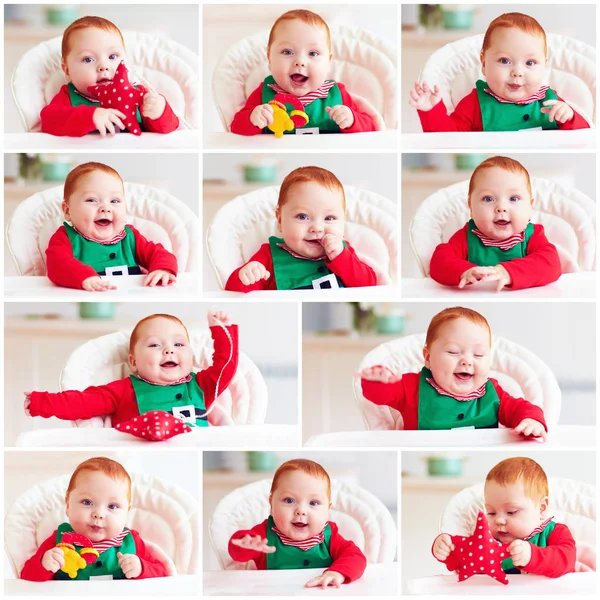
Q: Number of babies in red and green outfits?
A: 11